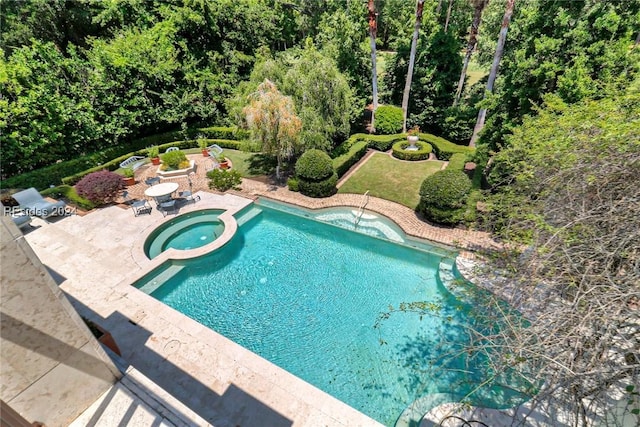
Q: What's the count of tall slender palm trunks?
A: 4